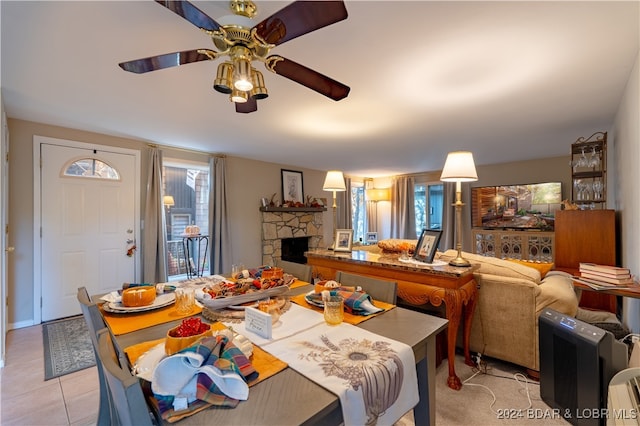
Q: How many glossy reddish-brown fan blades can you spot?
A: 5